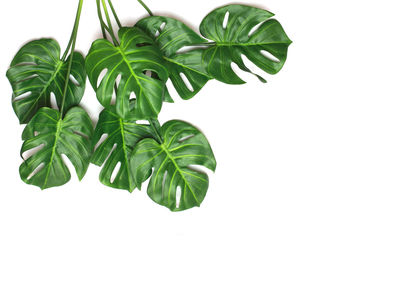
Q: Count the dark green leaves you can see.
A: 7